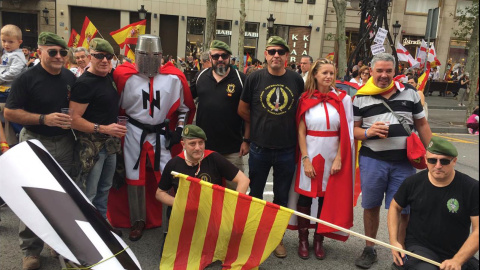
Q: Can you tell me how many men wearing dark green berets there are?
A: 6